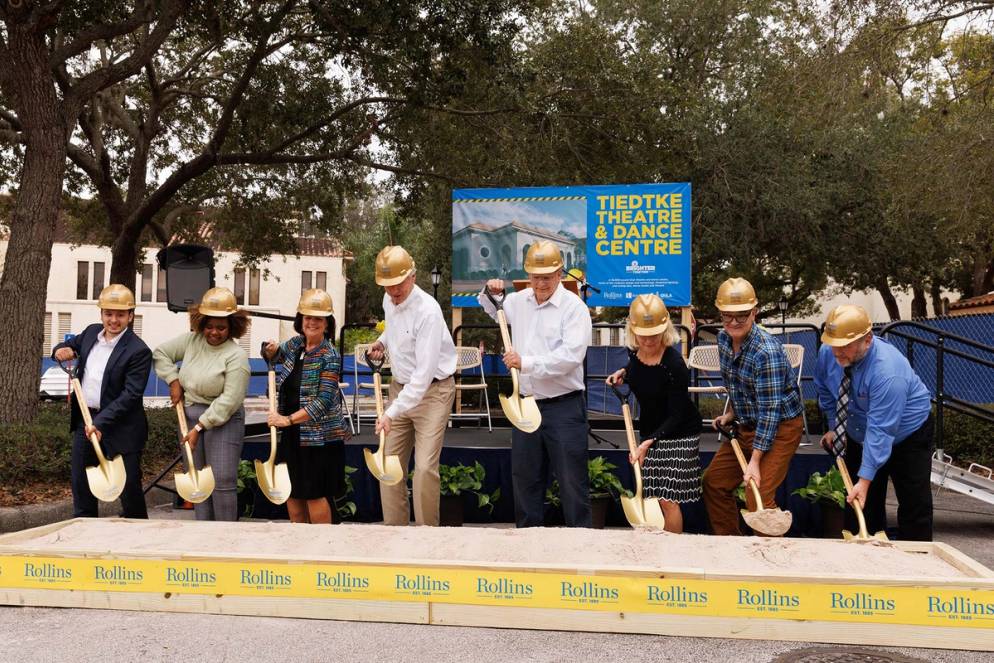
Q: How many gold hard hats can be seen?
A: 8